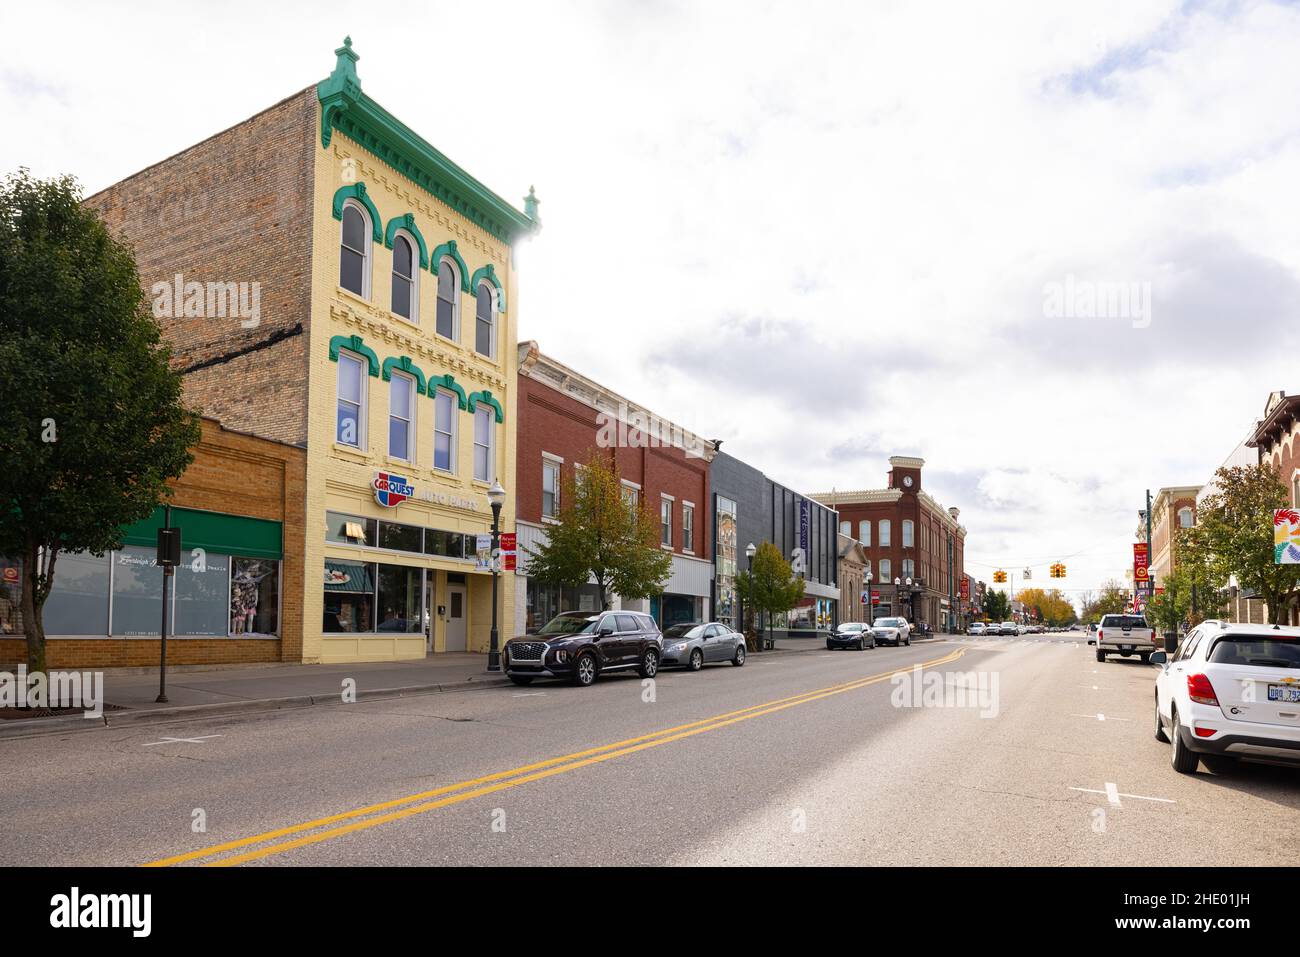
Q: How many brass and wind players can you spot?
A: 0